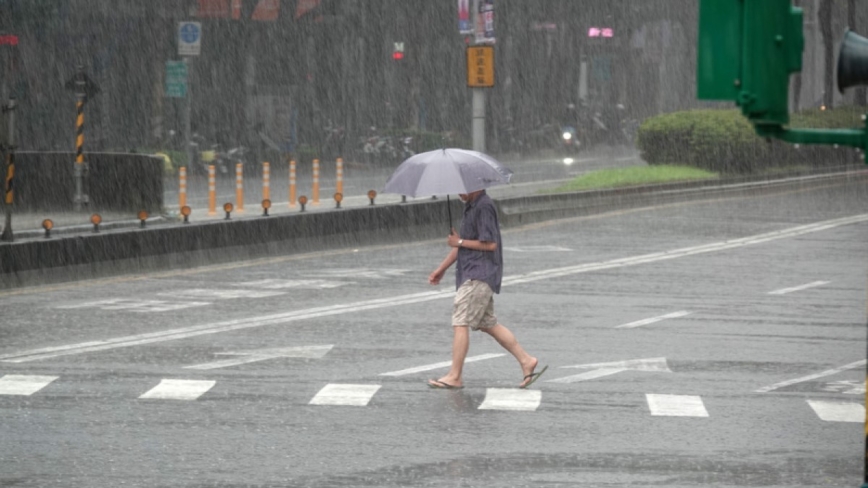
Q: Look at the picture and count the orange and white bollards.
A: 7